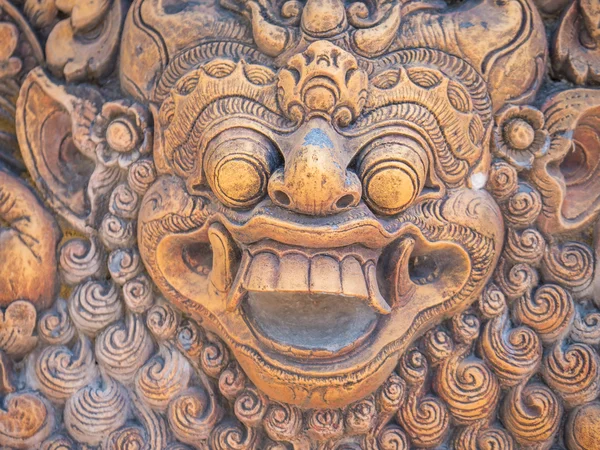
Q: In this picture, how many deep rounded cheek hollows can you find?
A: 2